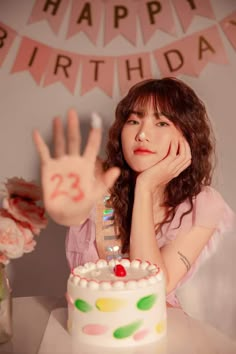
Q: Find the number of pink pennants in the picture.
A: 13